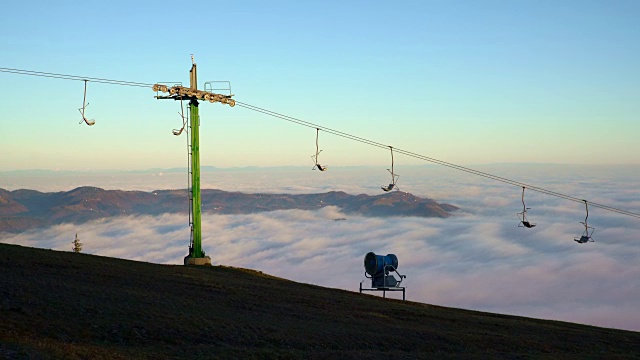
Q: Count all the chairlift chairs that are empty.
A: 6